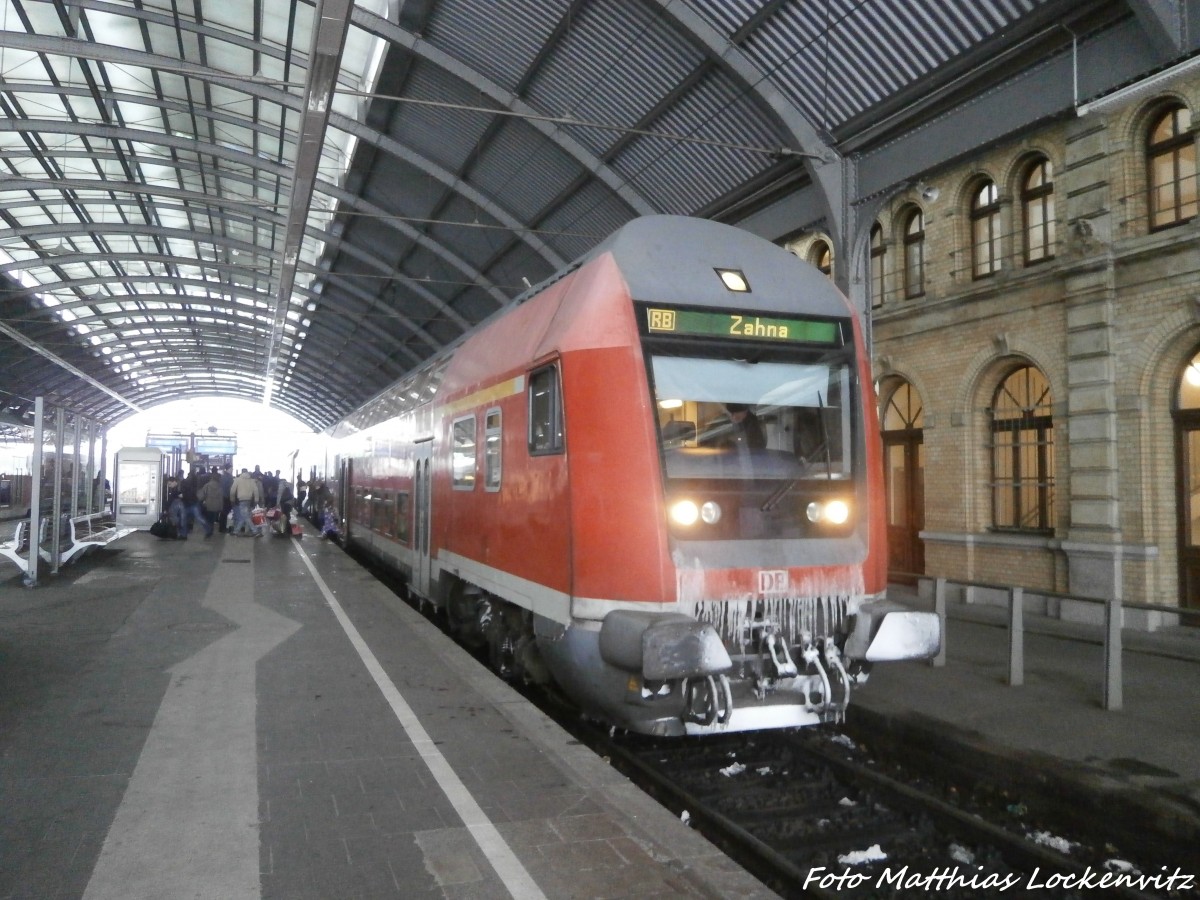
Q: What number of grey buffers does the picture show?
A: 2